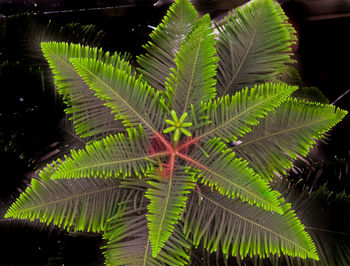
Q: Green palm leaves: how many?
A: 13